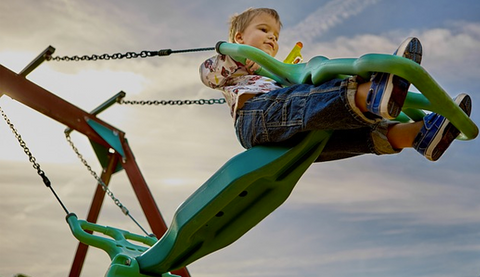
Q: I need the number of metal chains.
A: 4